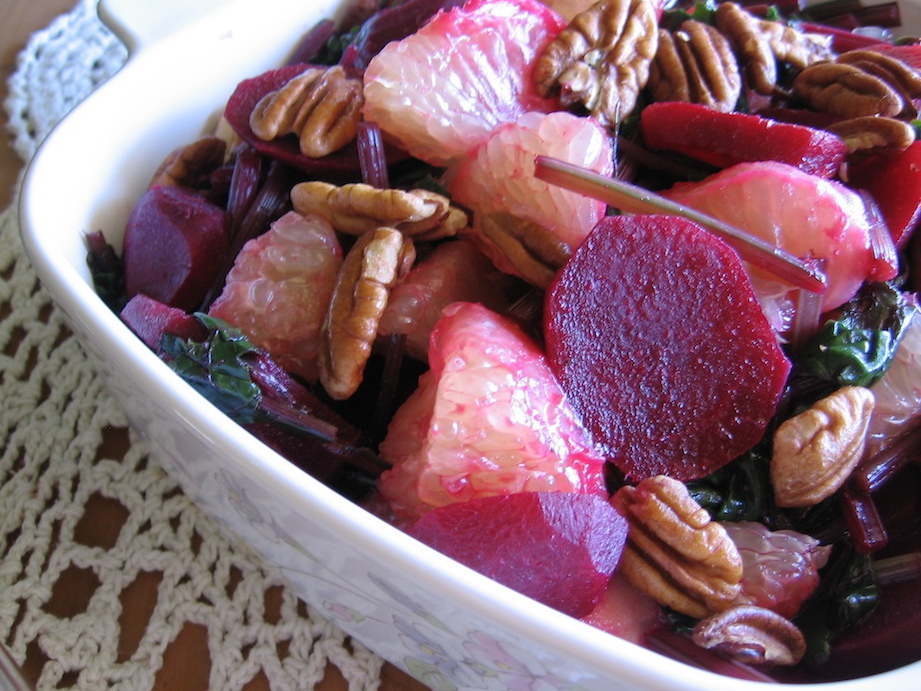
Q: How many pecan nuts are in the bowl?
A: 13